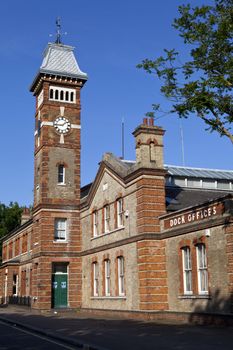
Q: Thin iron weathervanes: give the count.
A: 1